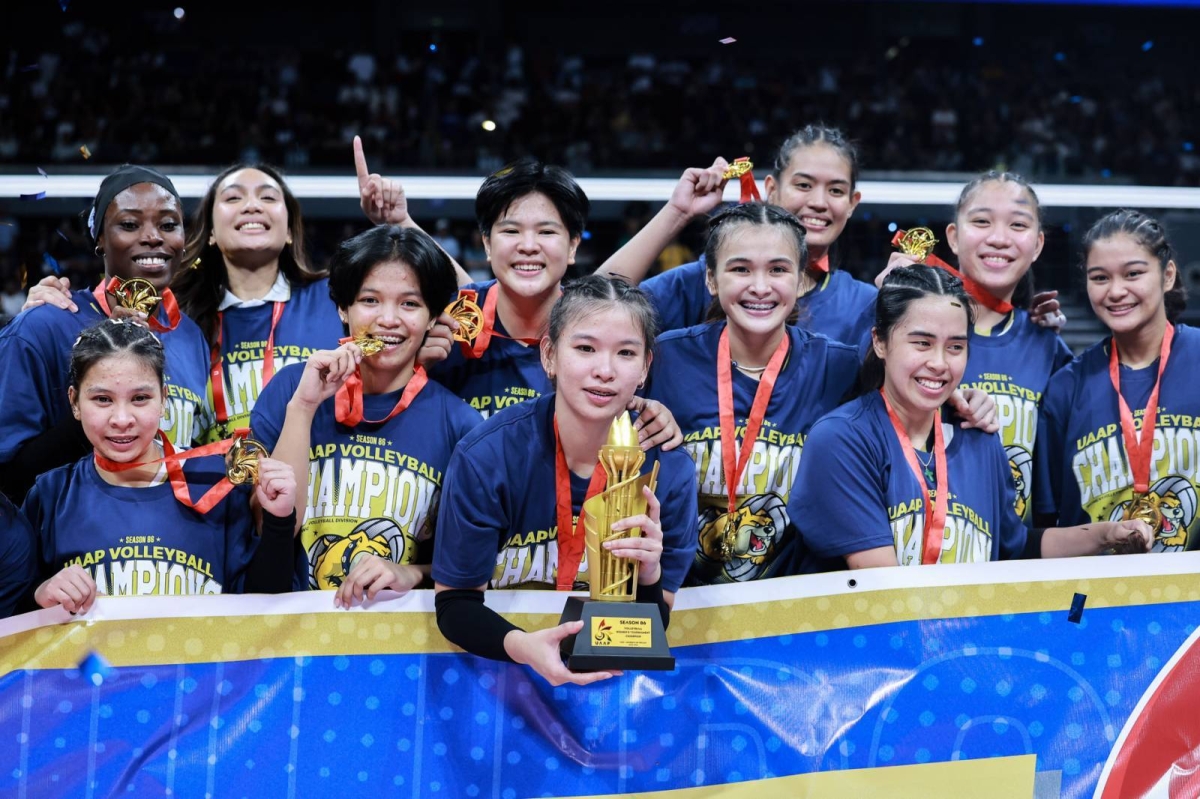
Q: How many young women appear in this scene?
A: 11